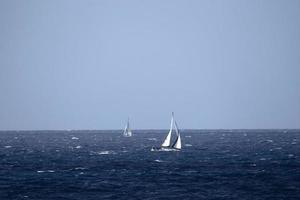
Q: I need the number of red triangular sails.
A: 0